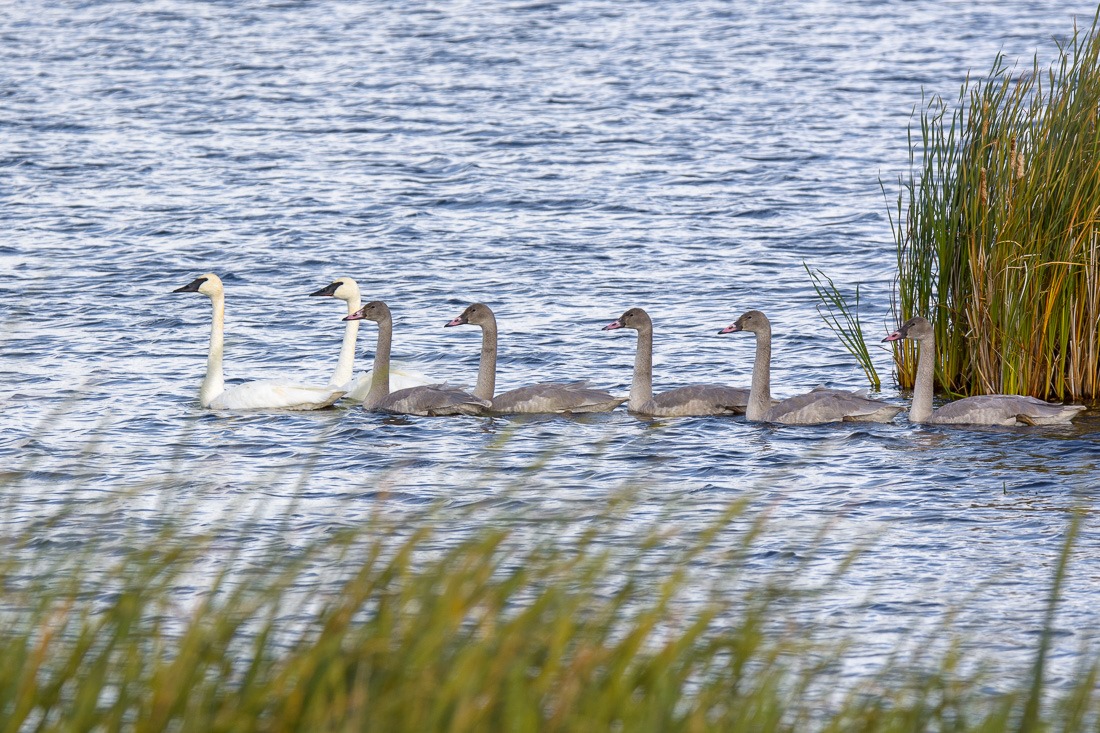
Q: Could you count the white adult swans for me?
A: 2